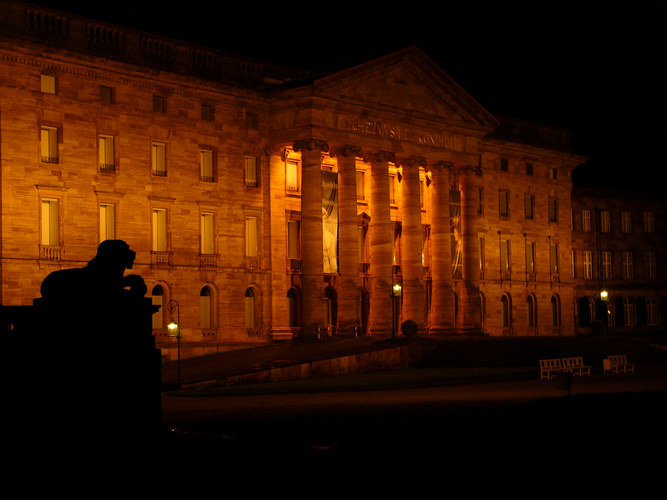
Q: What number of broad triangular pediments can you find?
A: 1